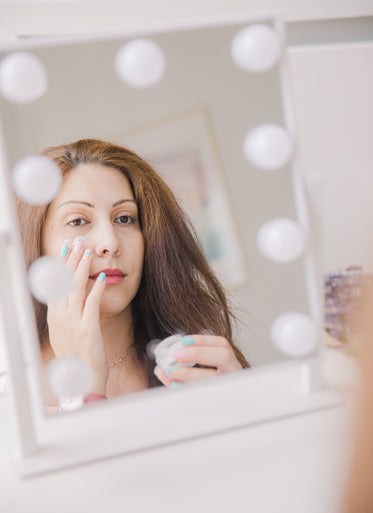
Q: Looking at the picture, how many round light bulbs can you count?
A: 9